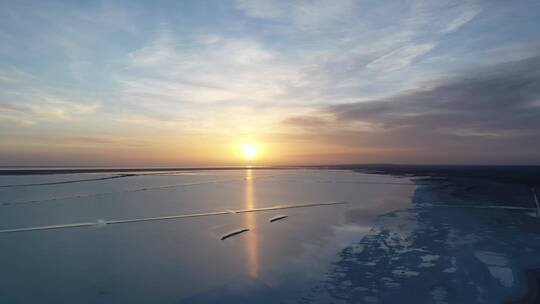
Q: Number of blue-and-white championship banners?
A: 0